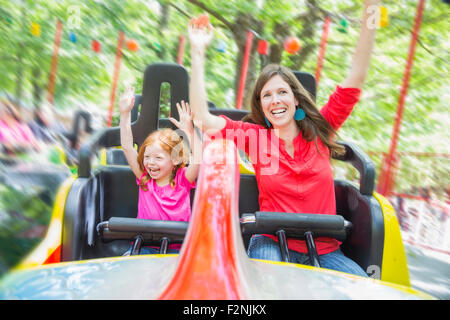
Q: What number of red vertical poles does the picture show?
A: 6